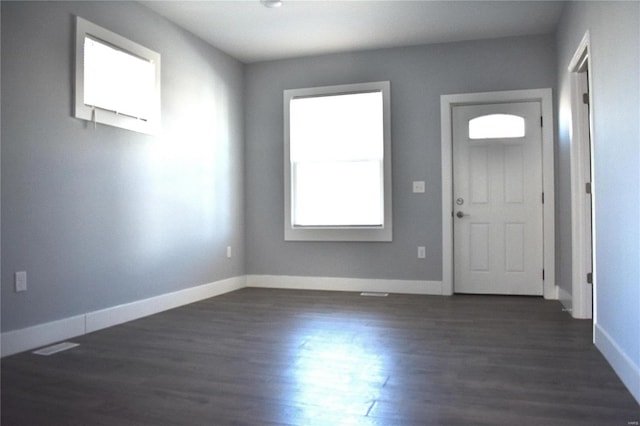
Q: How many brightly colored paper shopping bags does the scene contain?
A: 0